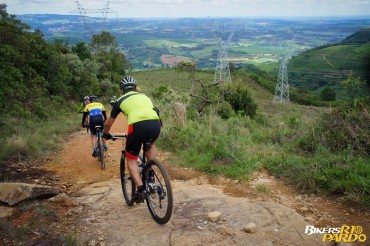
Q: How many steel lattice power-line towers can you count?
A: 3